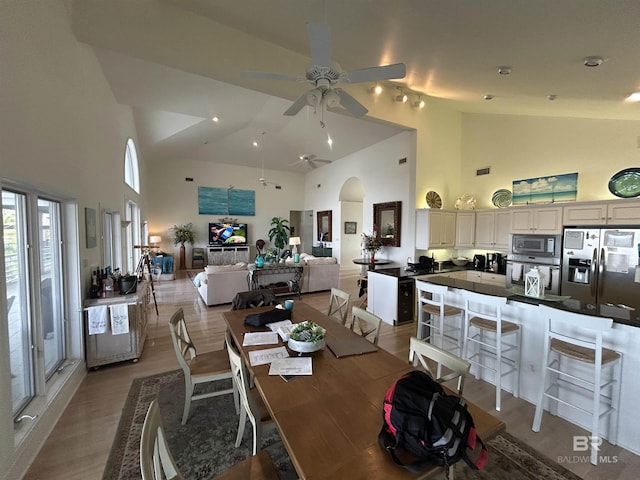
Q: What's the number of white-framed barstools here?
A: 3